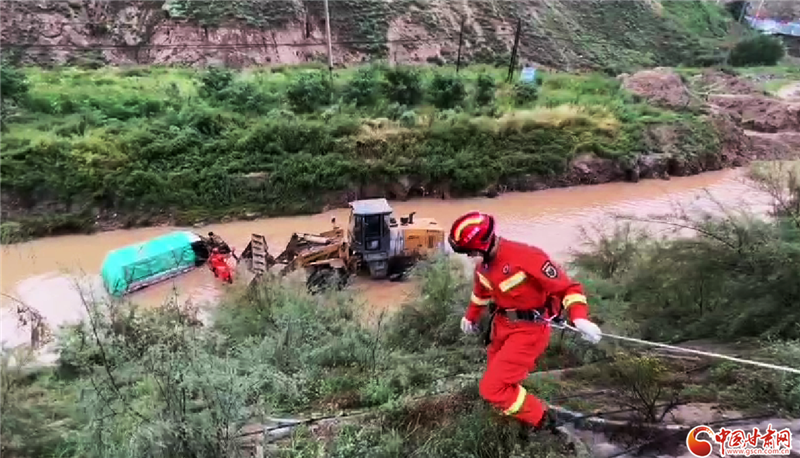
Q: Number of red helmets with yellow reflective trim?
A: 1